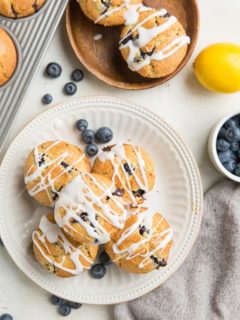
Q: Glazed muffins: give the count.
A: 7